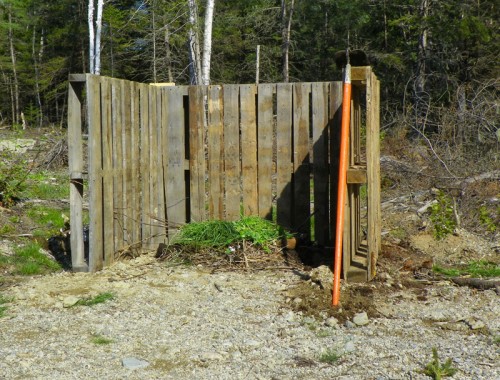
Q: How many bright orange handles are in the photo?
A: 1